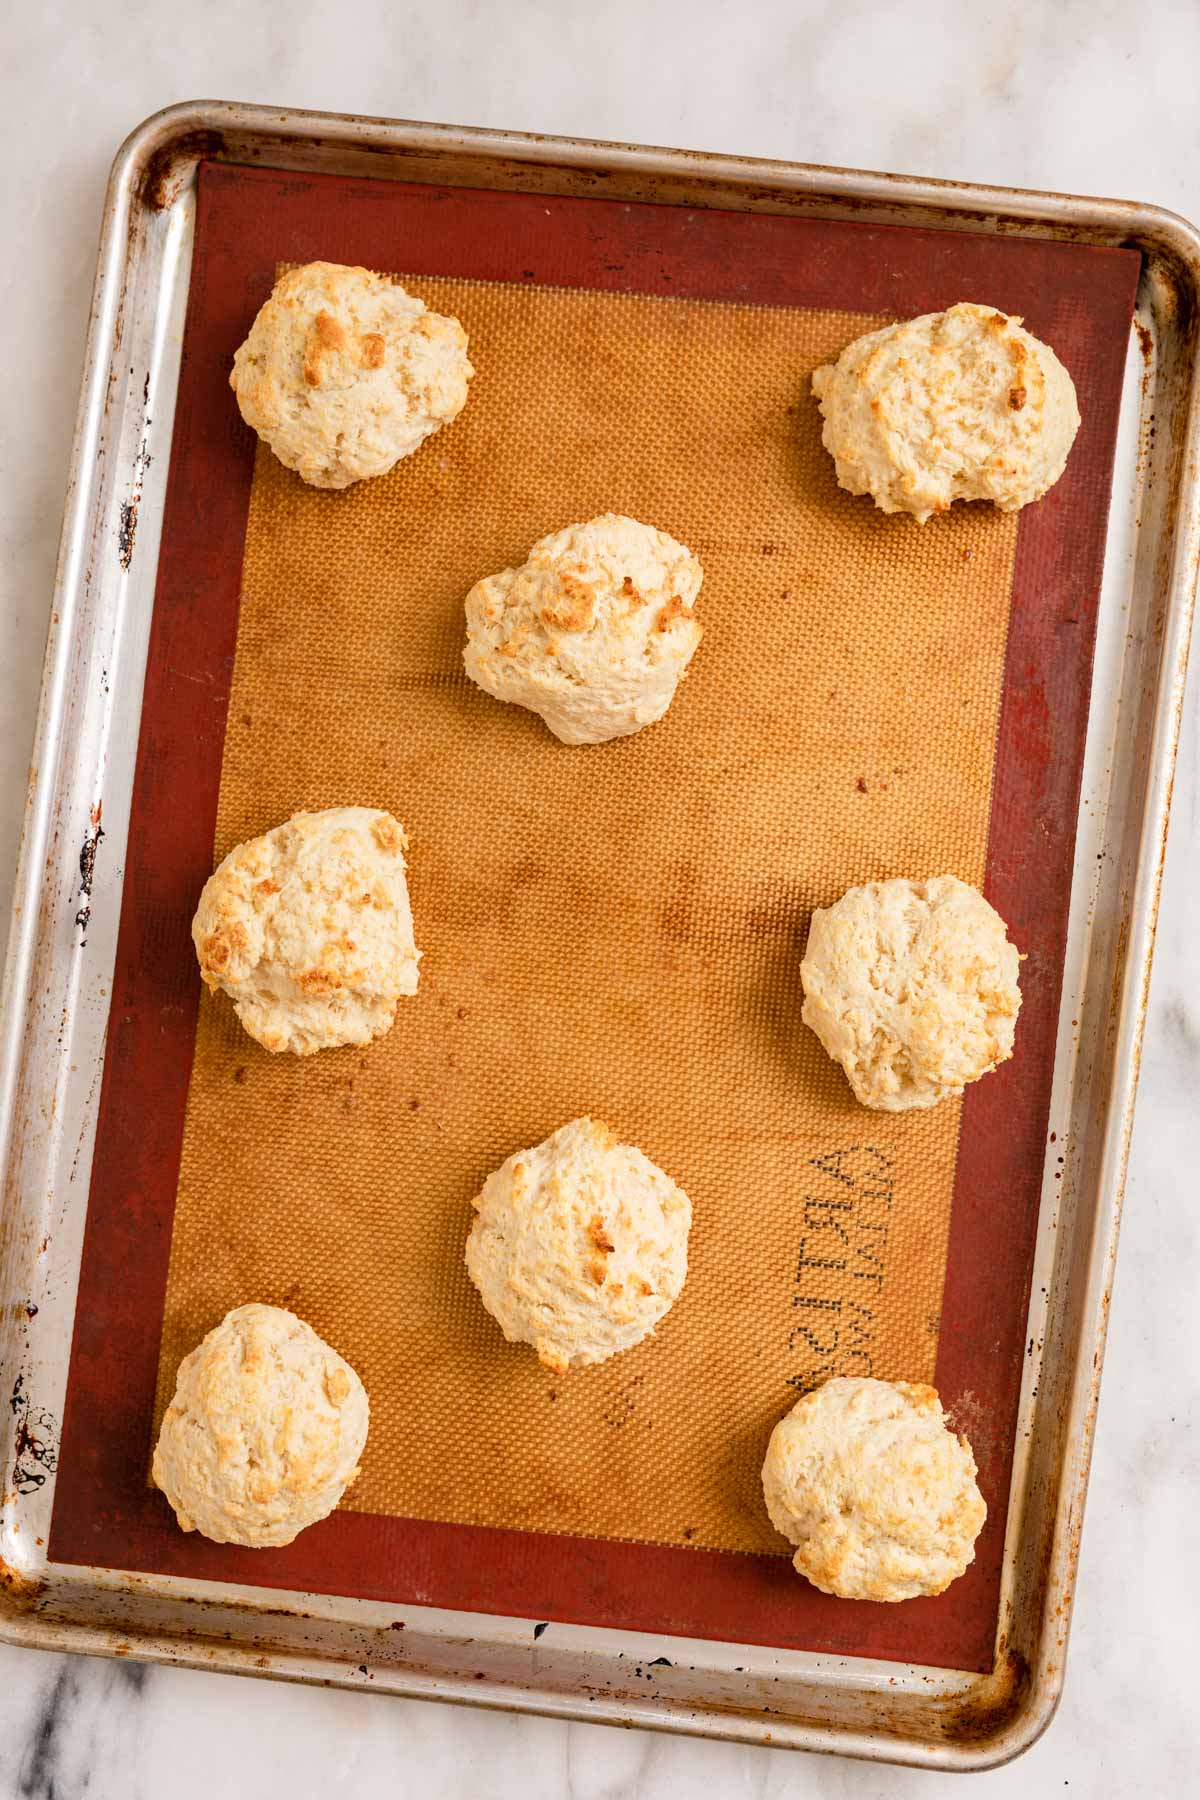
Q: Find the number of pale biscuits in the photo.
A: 8